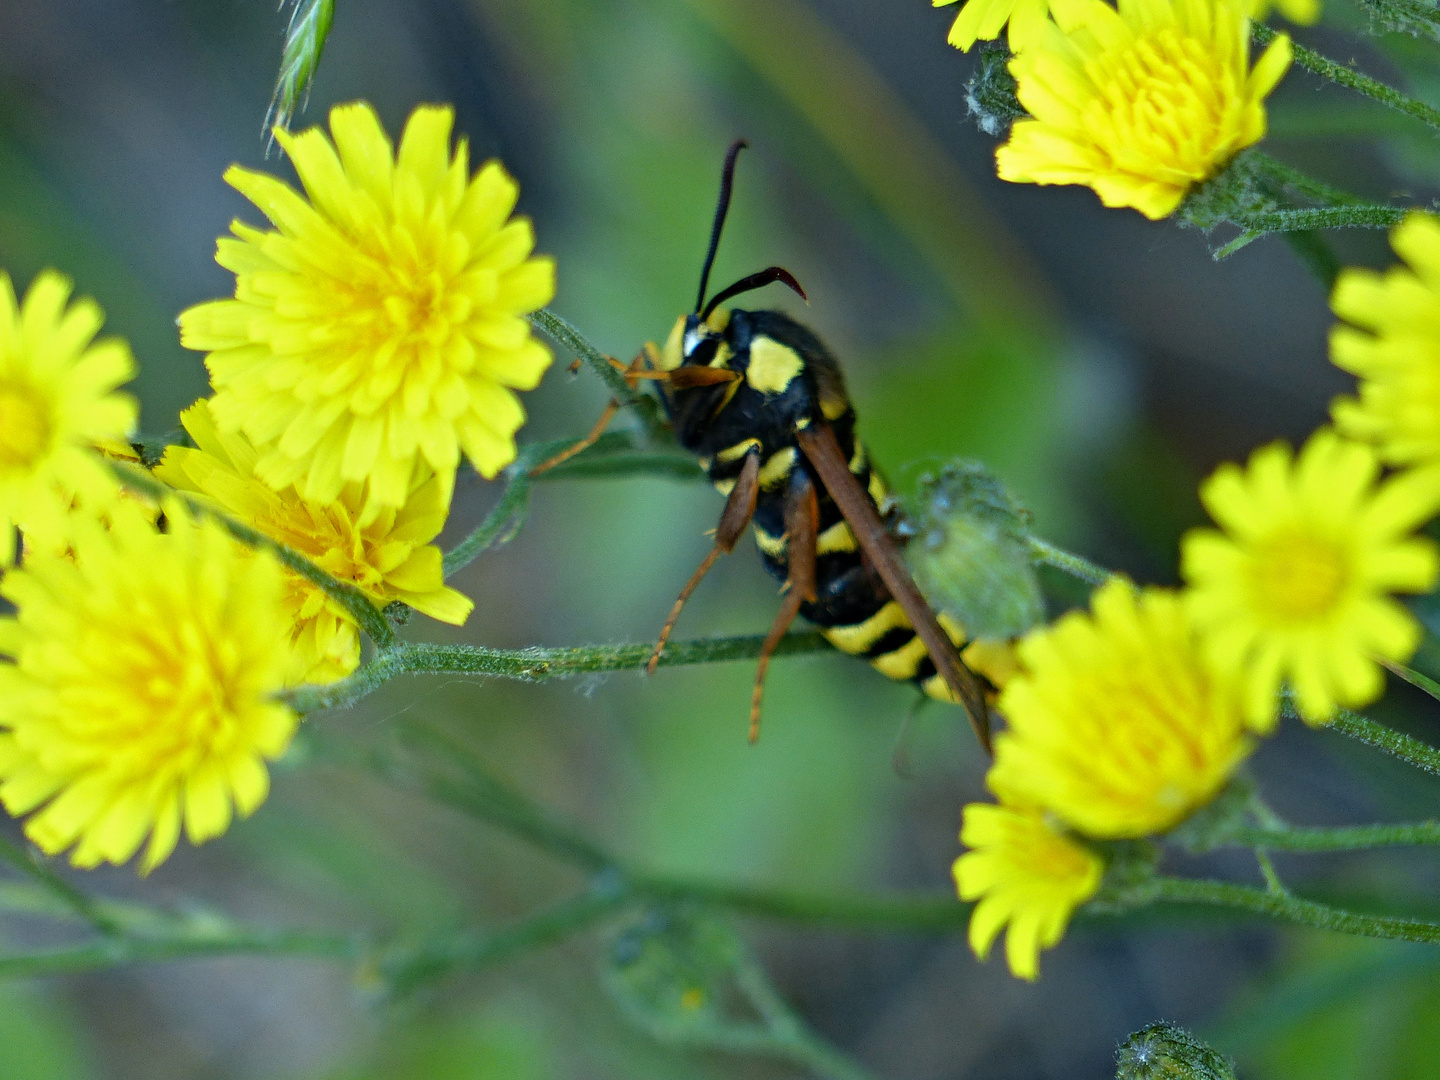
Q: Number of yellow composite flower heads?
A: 11